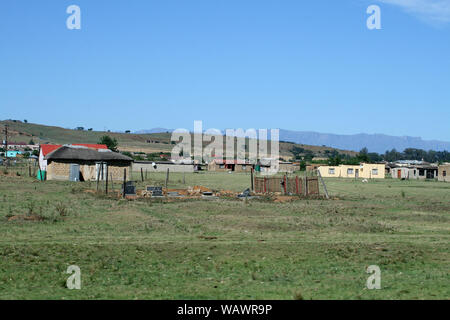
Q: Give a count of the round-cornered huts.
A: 1